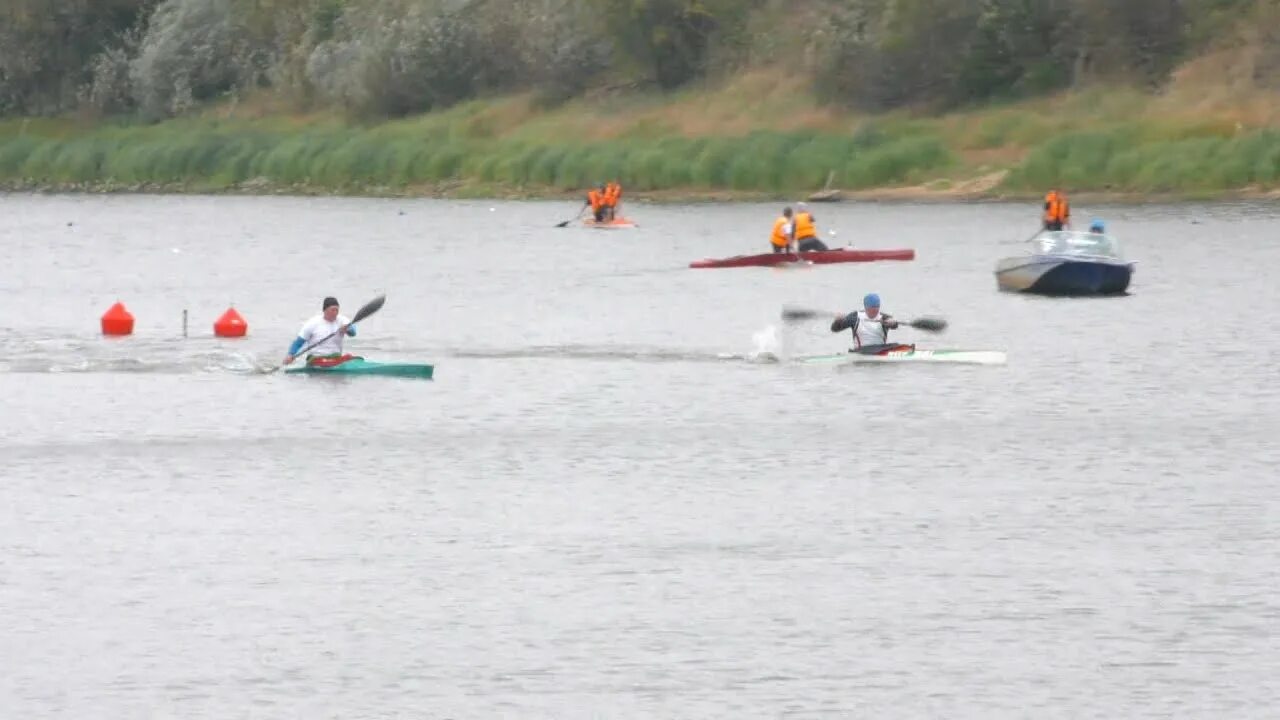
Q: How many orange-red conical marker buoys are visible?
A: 2